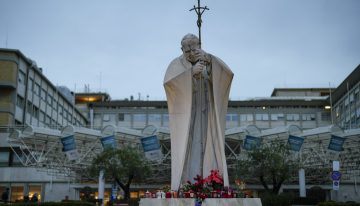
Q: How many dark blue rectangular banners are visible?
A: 6